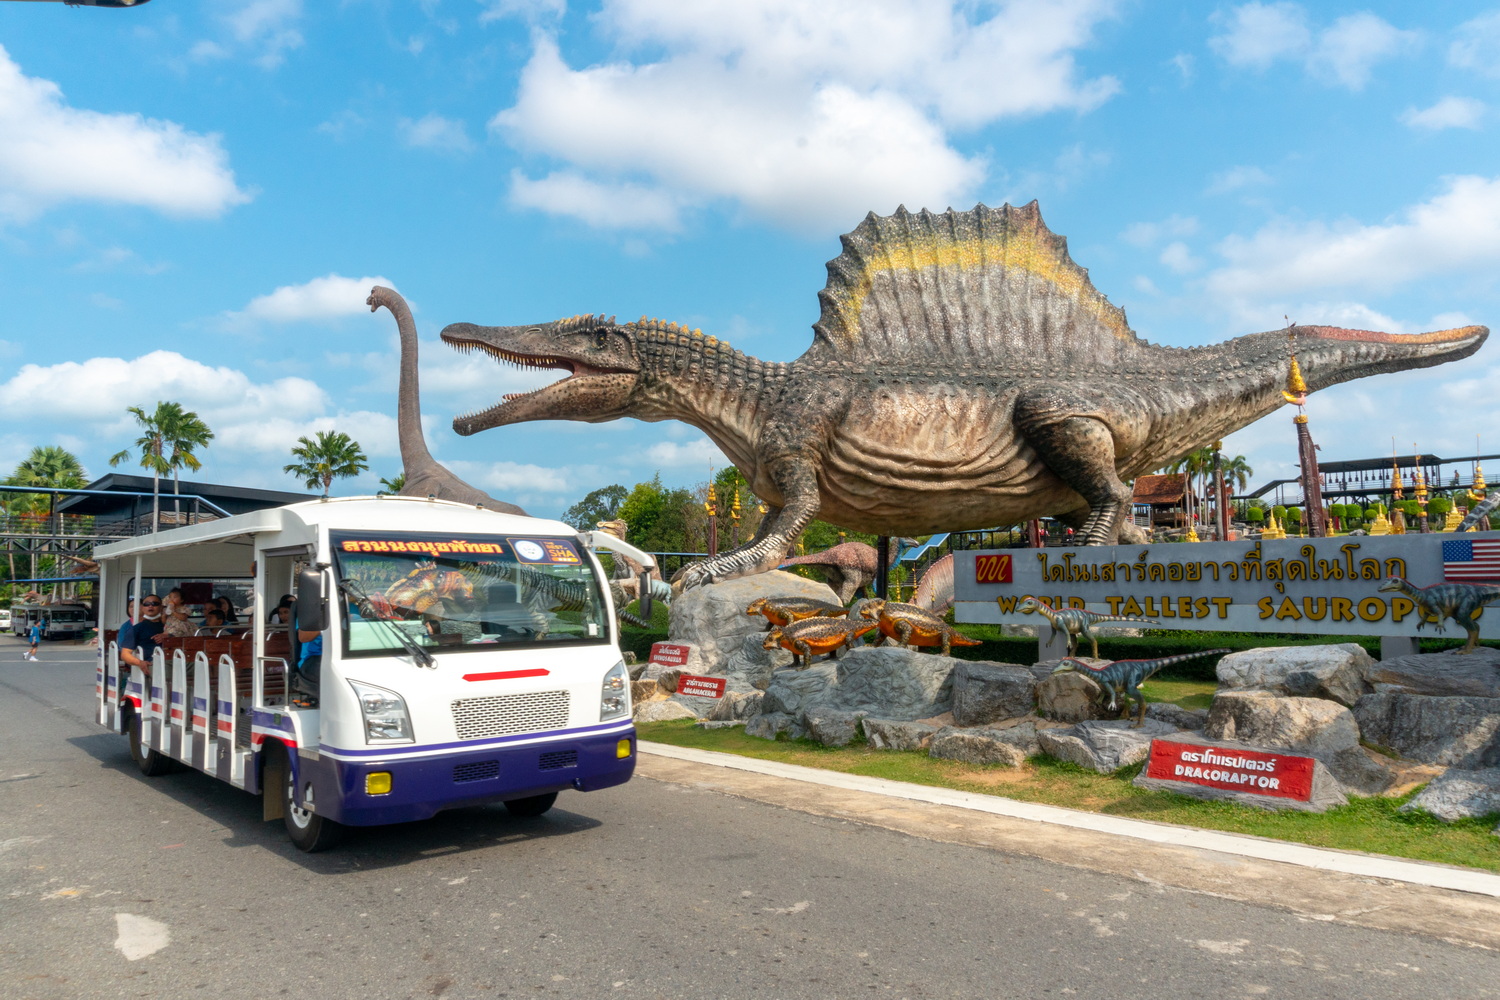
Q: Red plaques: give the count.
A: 3